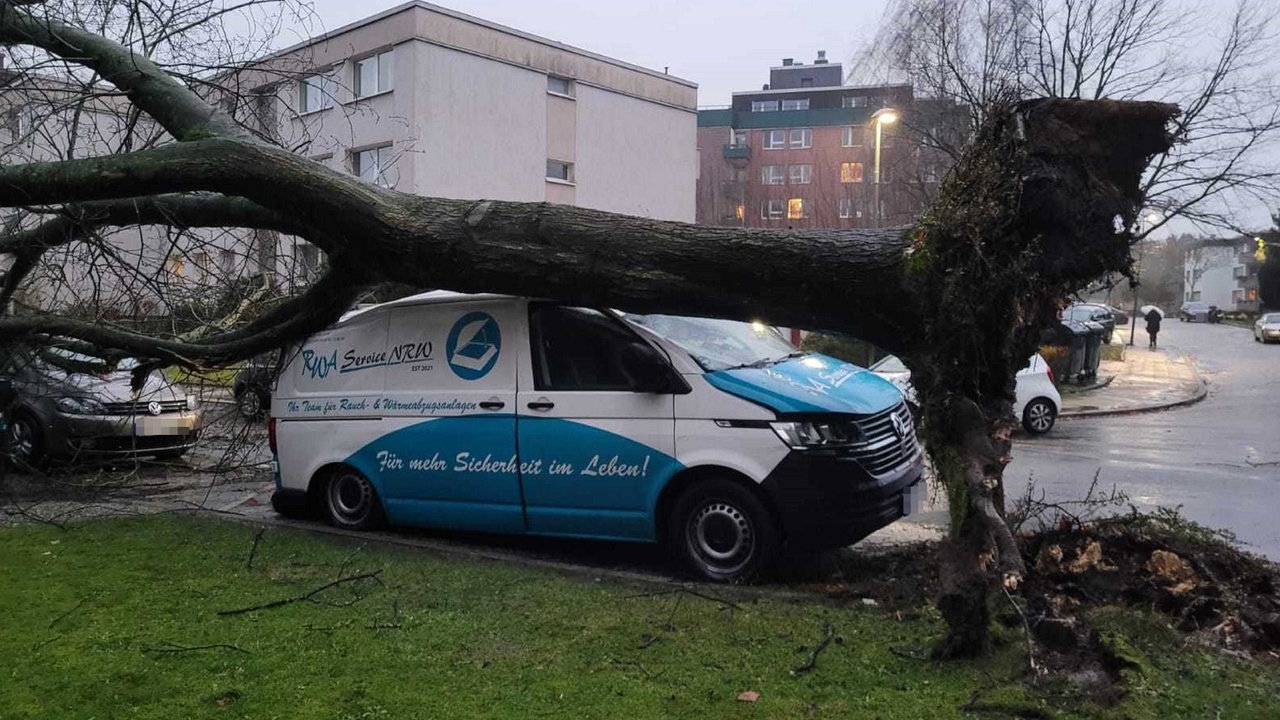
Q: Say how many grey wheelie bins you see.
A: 2